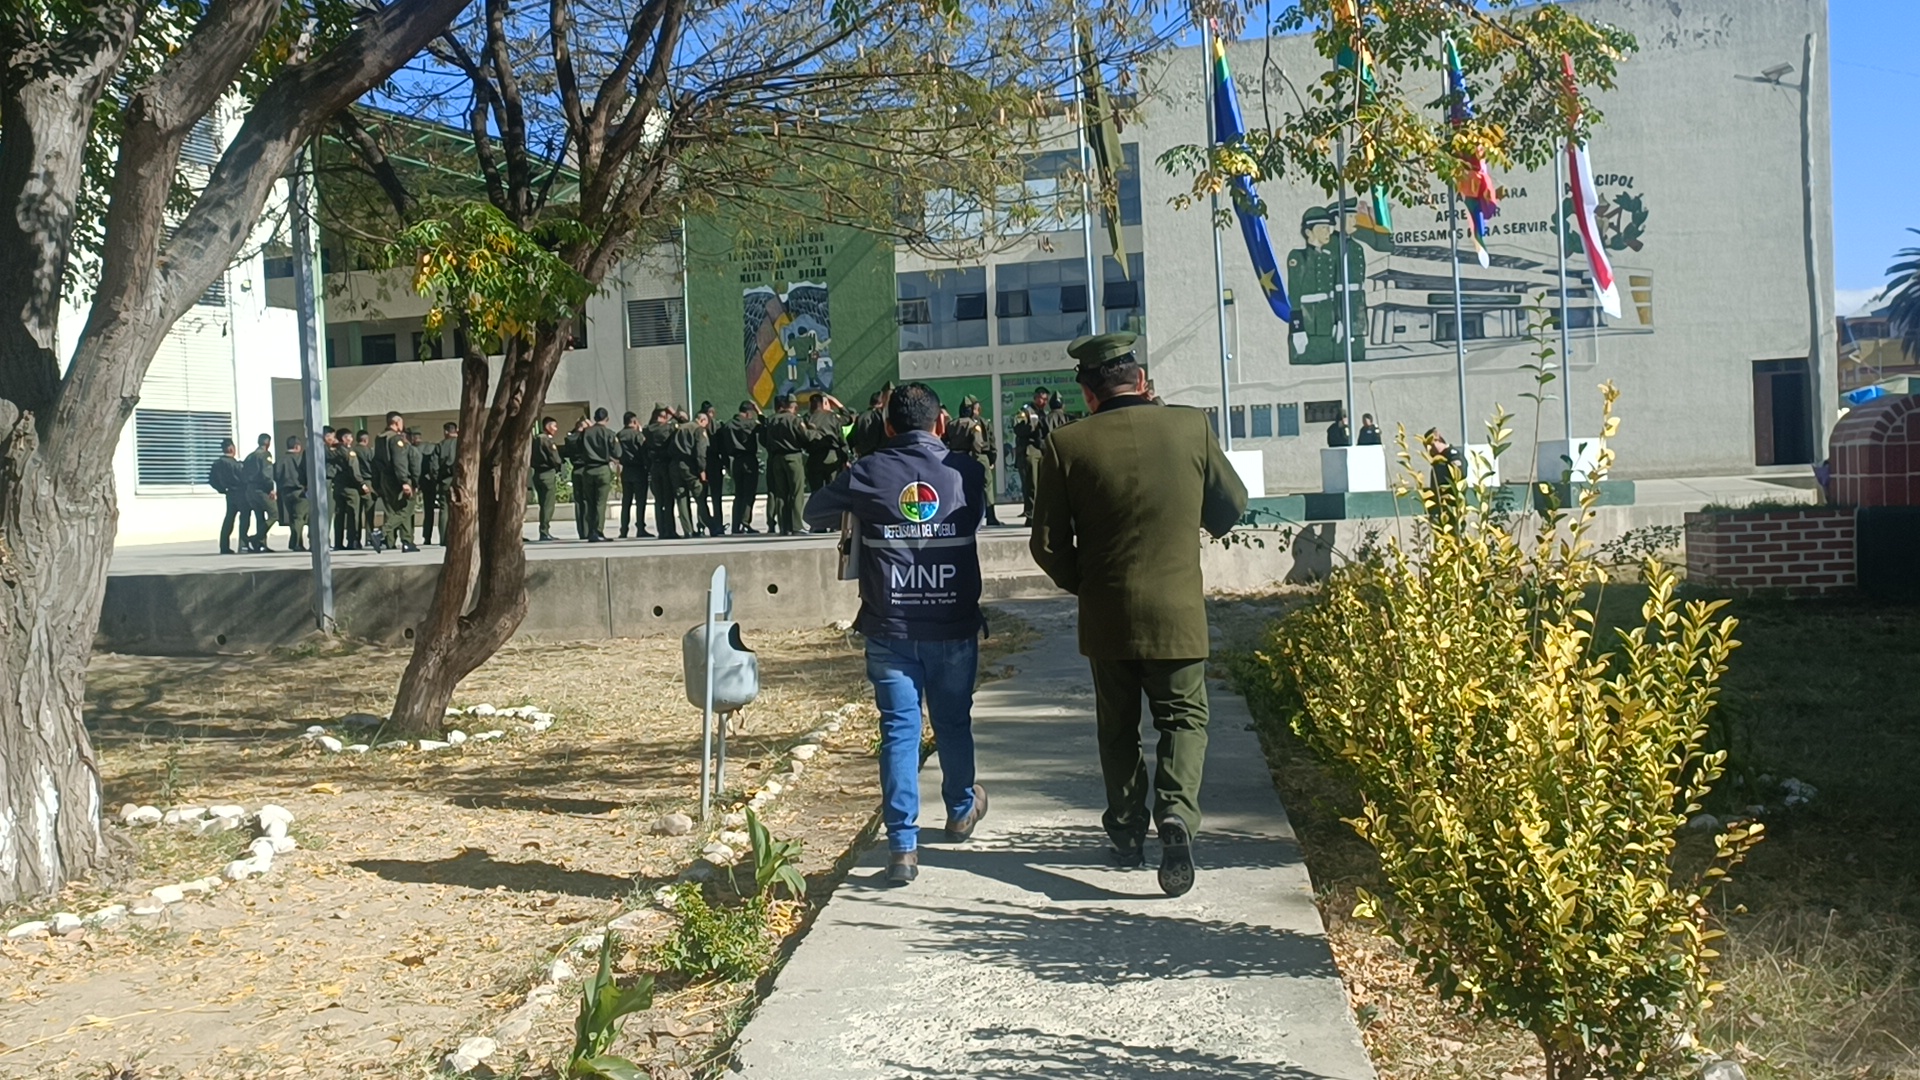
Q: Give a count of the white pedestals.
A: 4